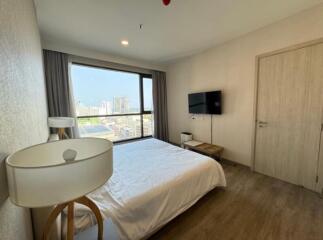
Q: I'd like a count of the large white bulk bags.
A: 0